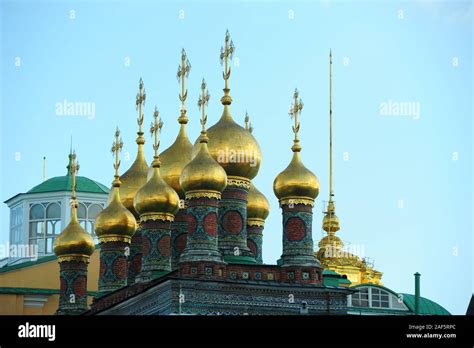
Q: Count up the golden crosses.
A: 9